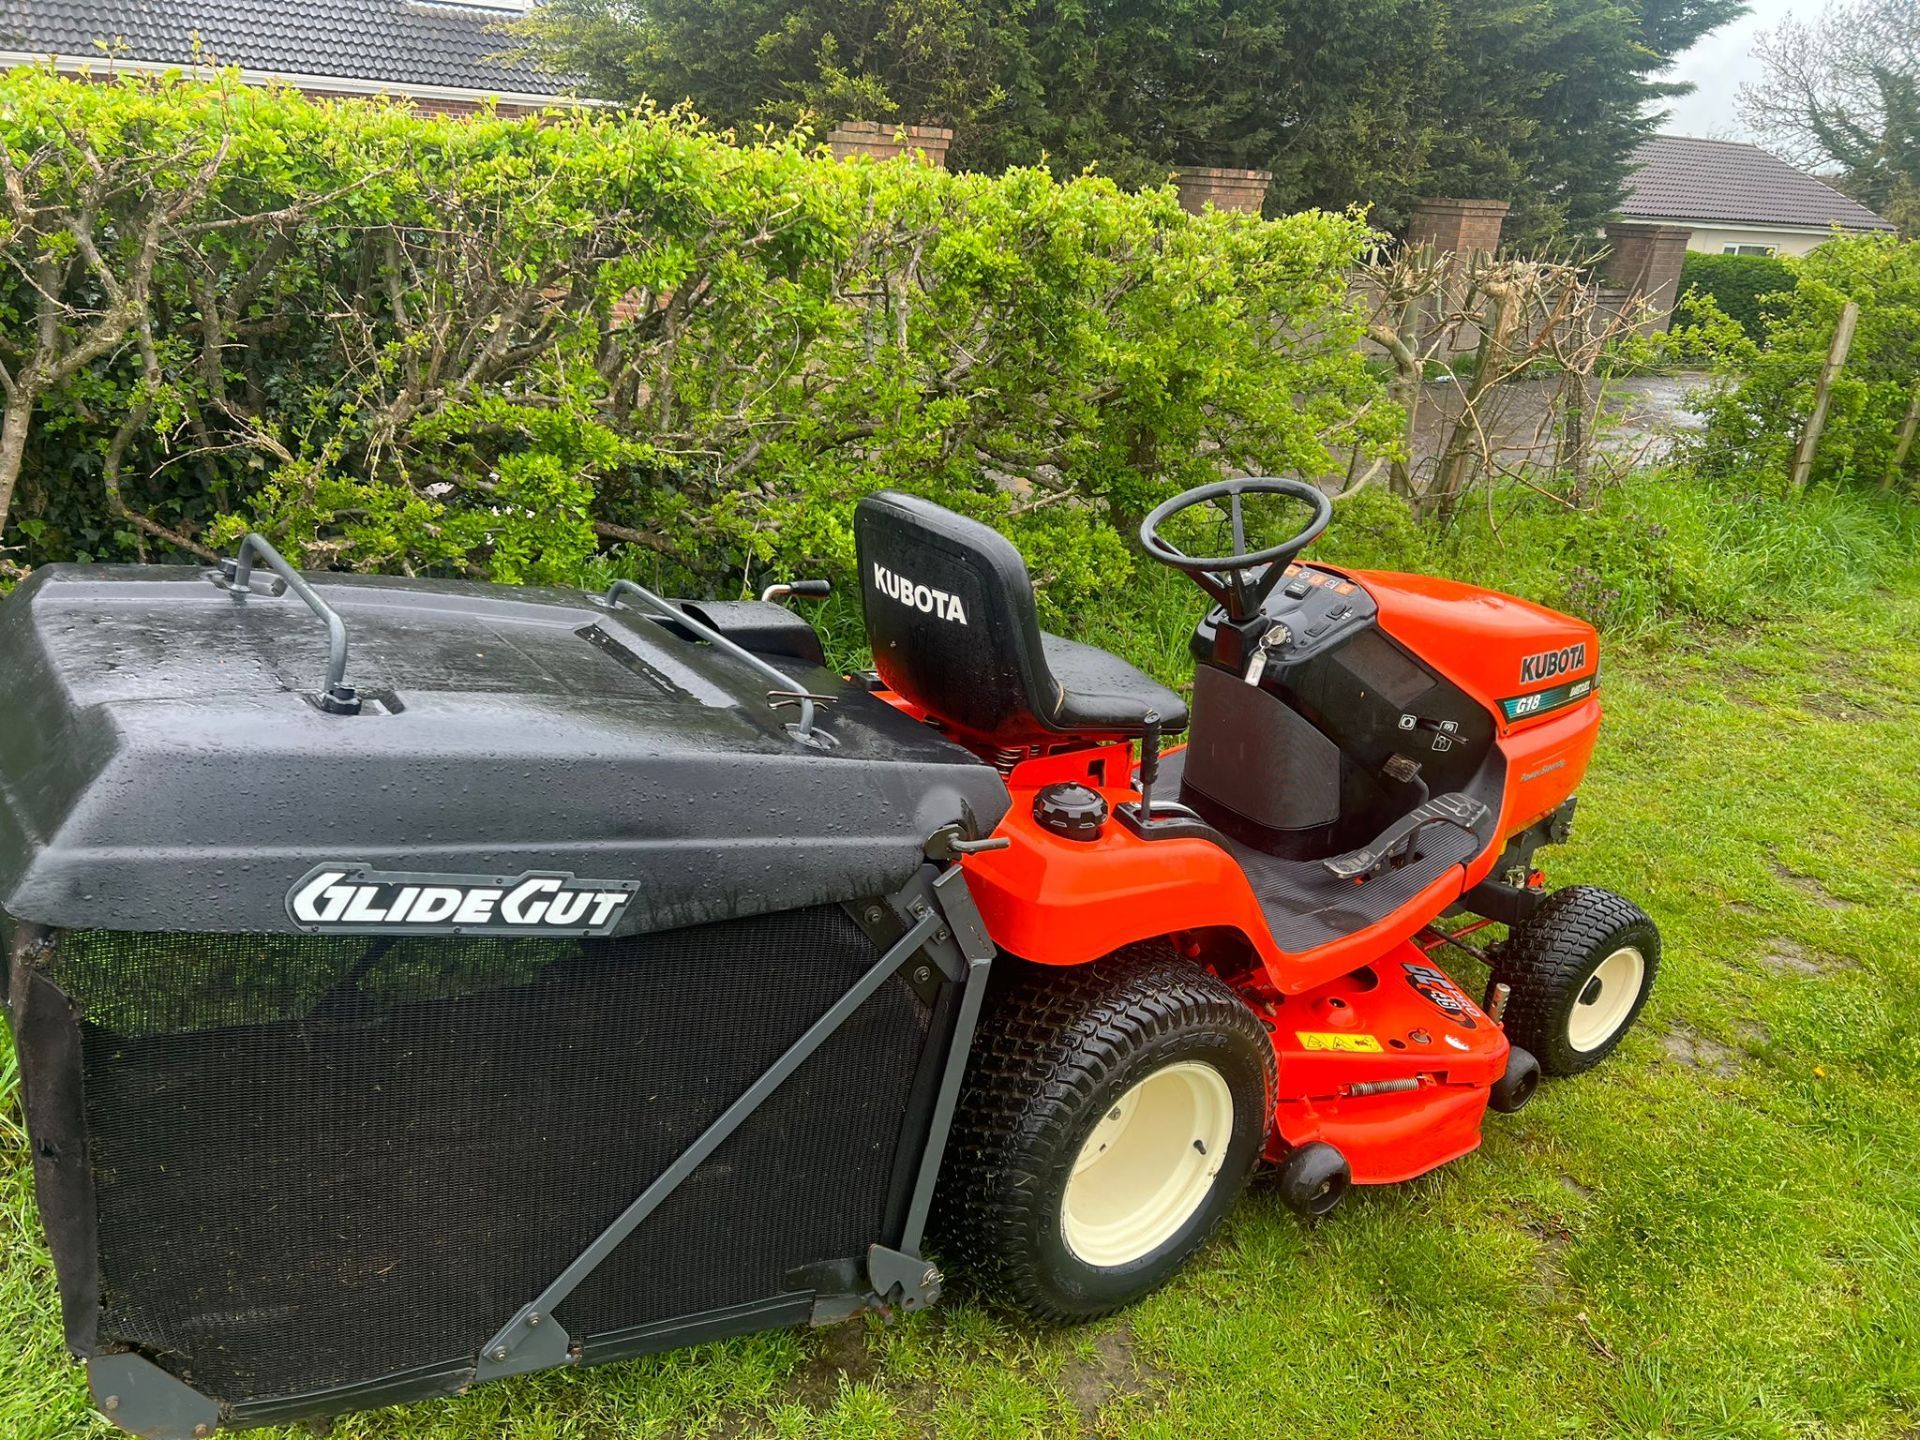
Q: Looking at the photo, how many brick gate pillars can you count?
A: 4